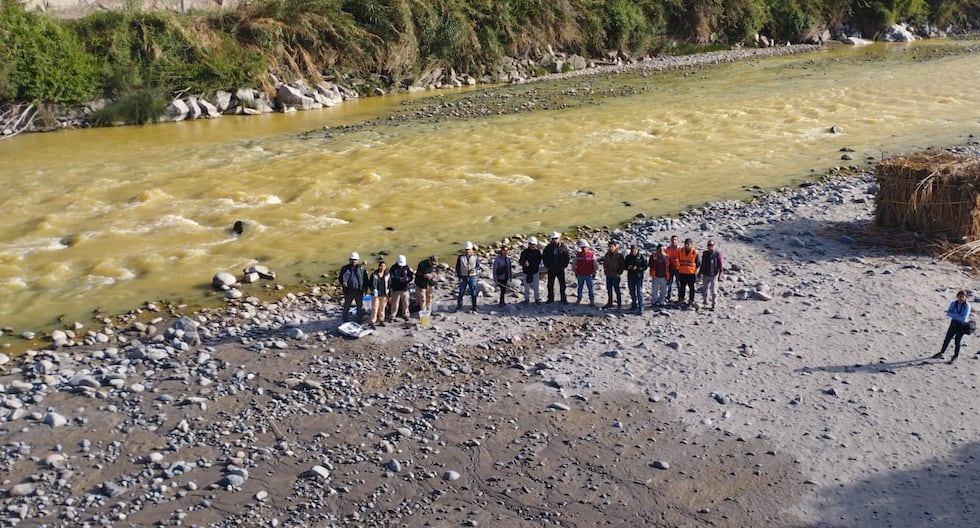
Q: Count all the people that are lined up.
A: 15